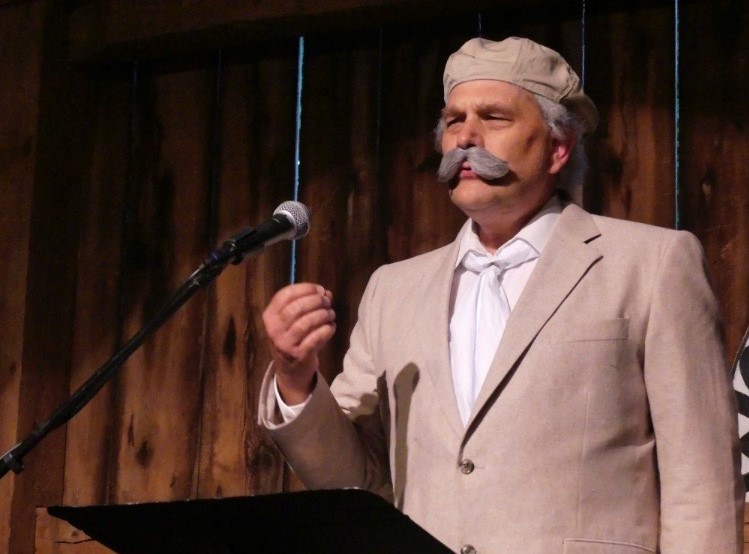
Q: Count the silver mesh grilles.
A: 1